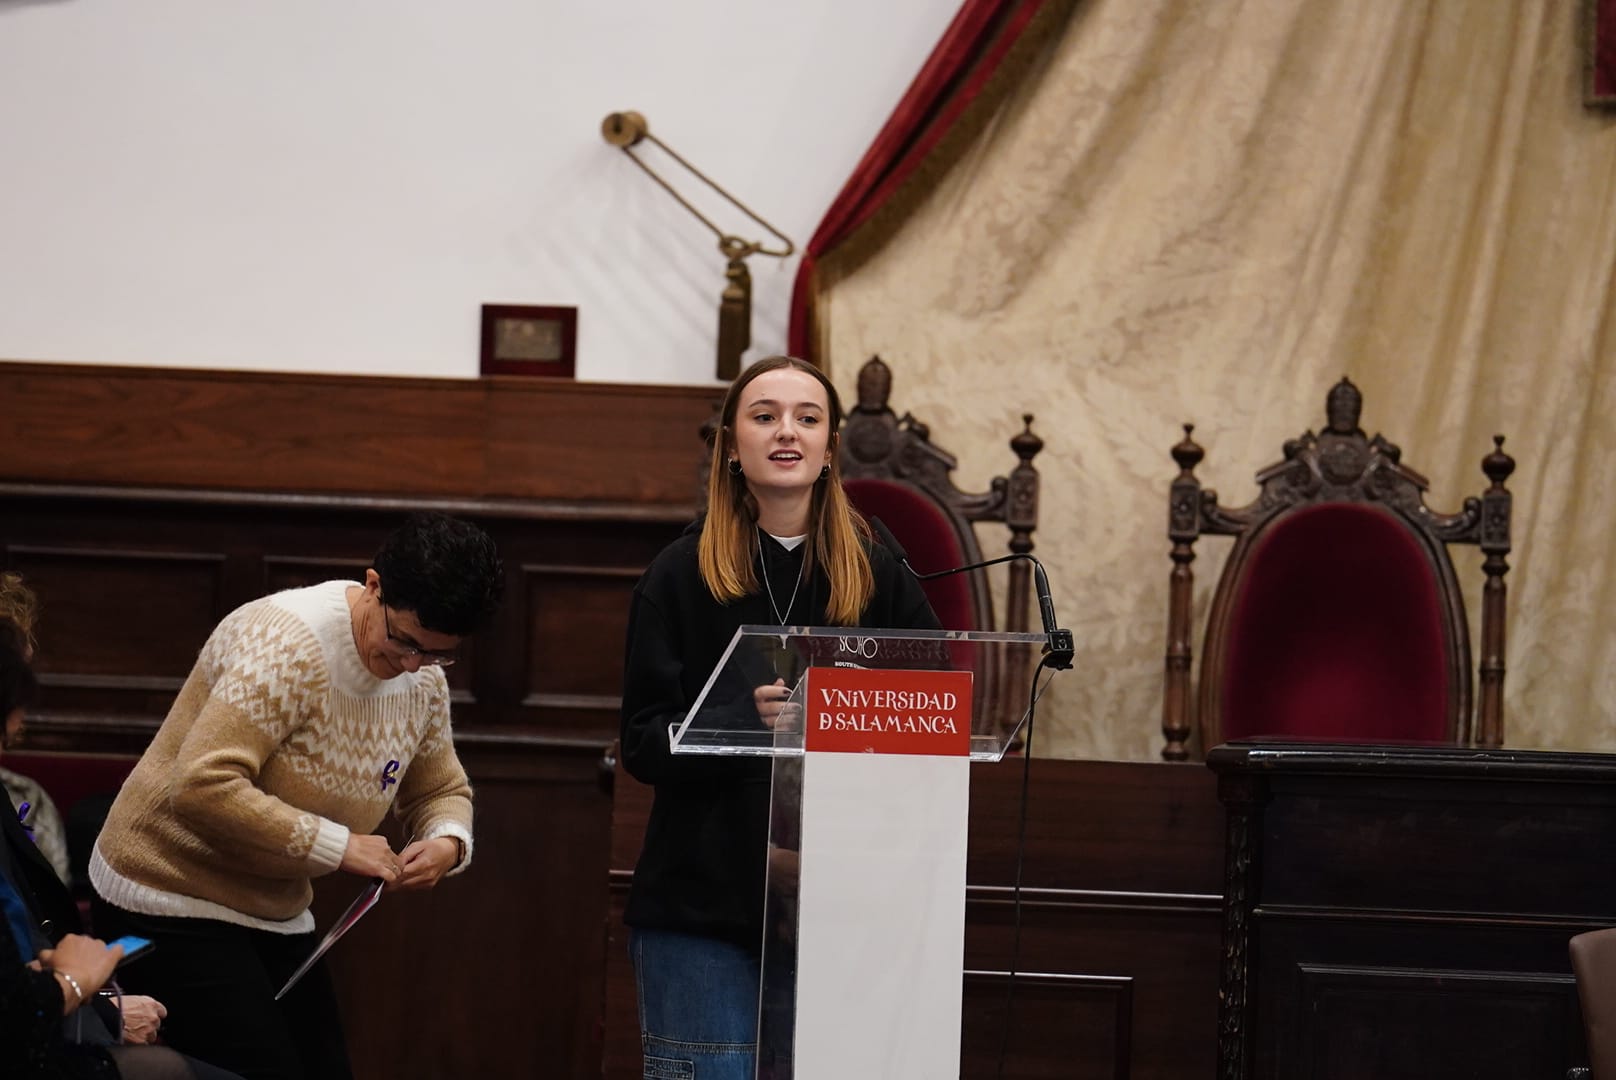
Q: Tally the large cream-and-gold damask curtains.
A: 1